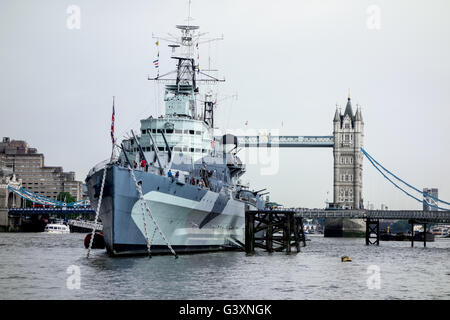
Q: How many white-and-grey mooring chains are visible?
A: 3